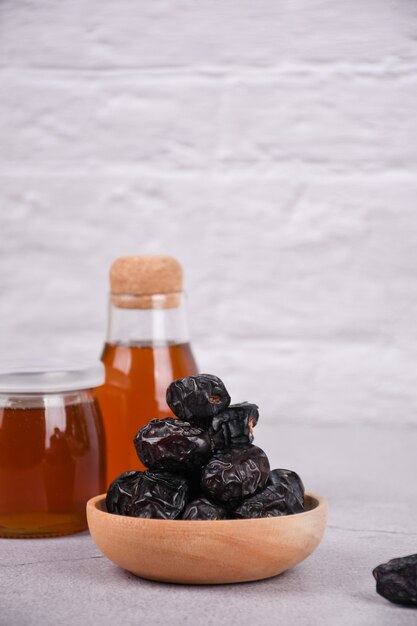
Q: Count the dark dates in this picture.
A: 8